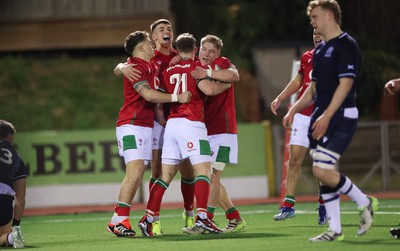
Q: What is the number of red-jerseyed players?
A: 5